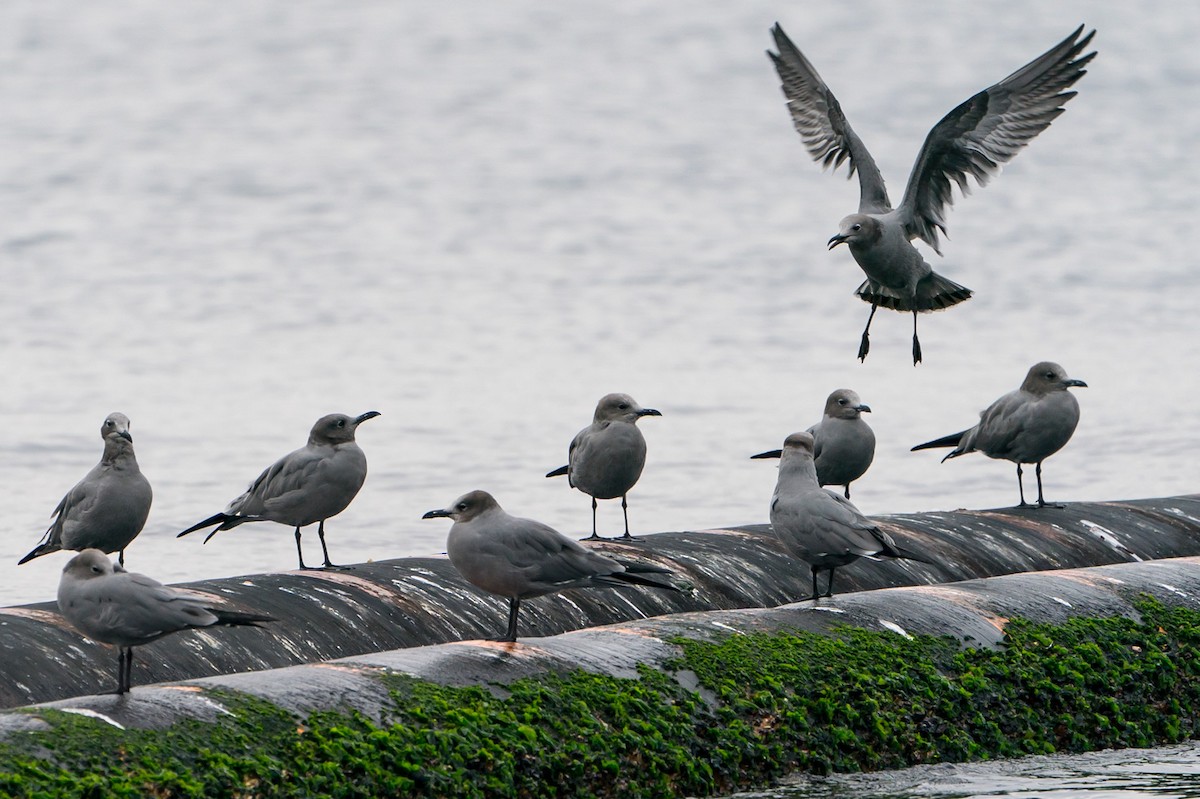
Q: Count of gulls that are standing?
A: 8